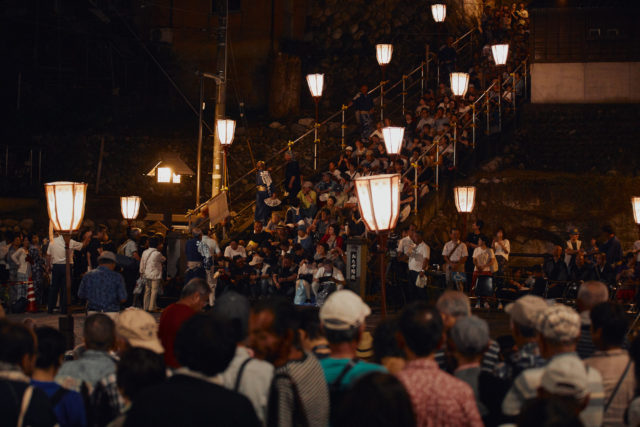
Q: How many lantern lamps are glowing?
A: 12